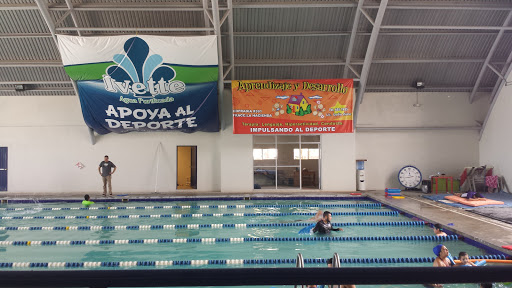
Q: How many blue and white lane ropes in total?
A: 5